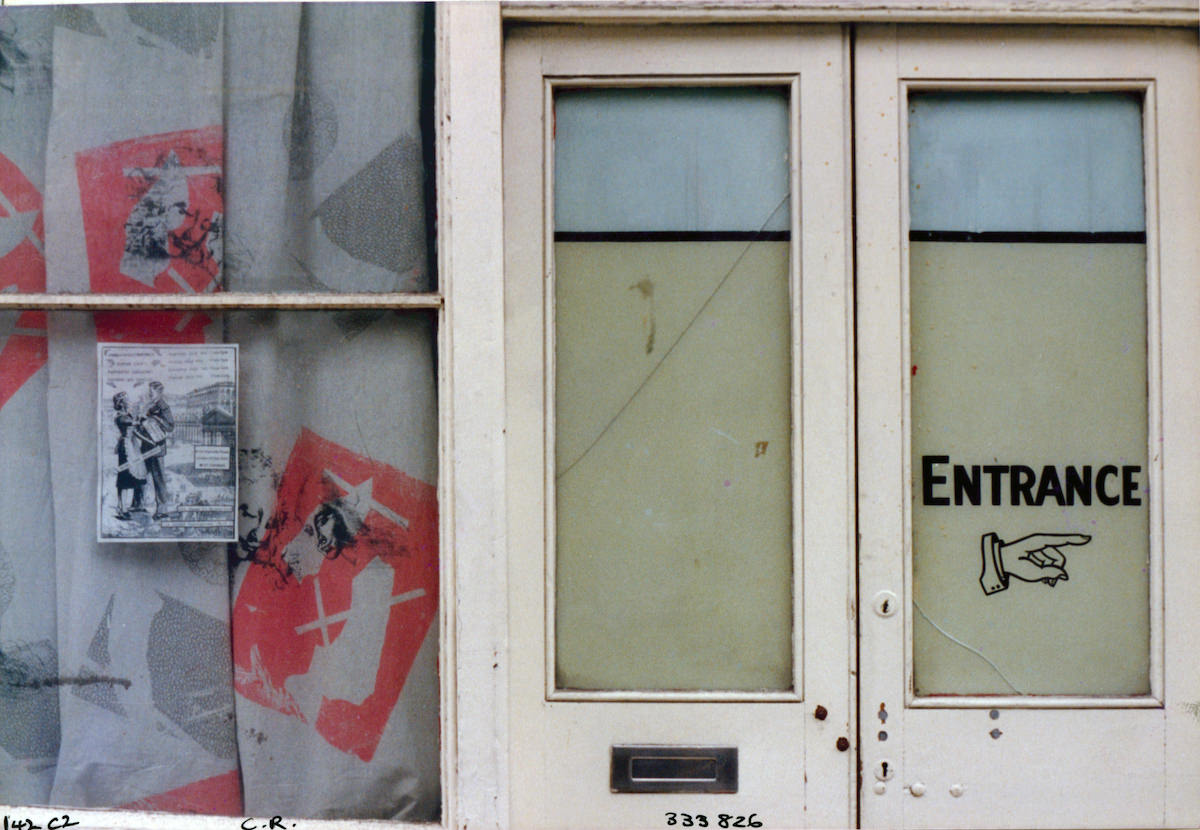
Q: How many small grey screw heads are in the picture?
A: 4